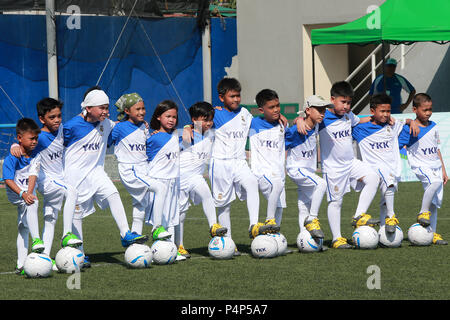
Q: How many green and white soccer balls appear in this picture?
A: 0